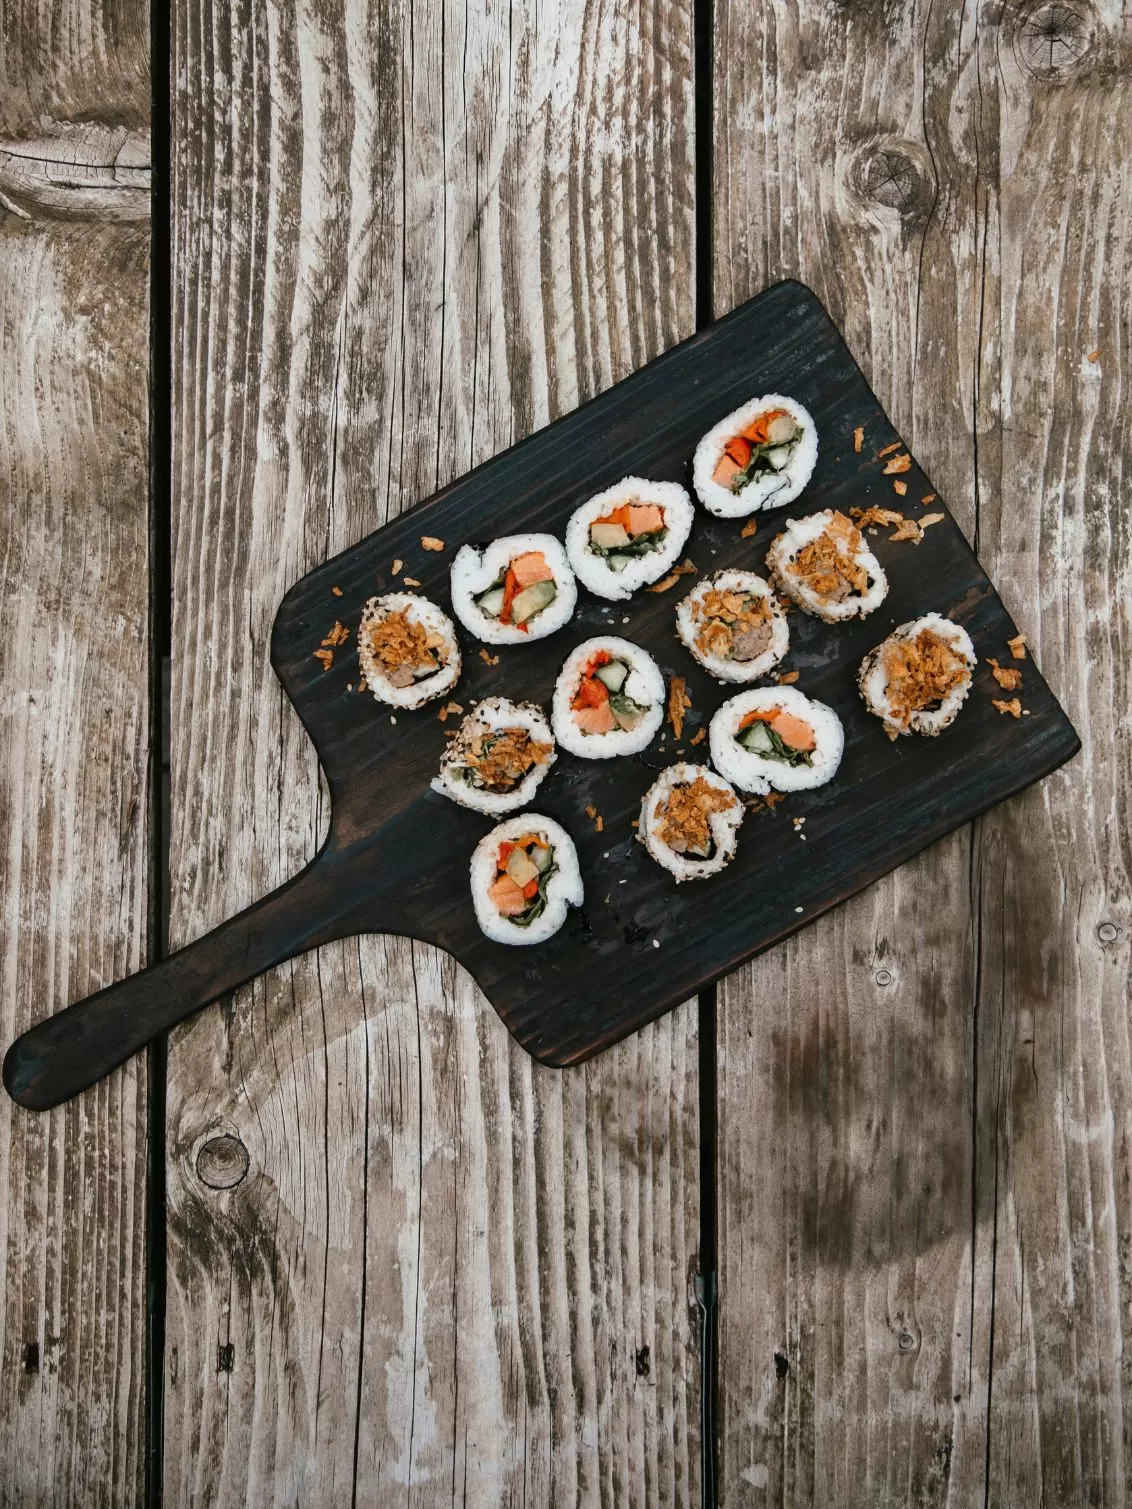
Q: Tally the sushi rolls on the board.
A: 12